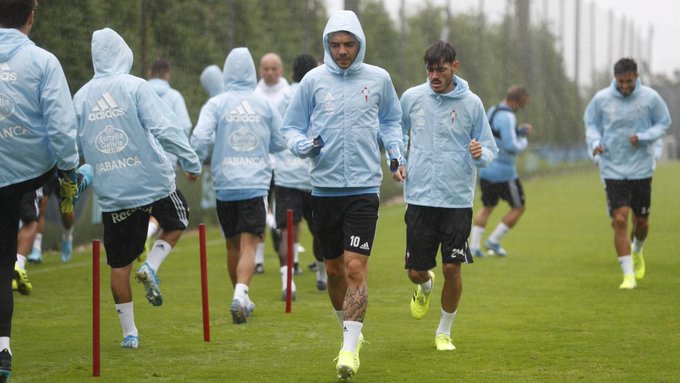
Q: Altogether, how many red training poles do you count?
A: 3